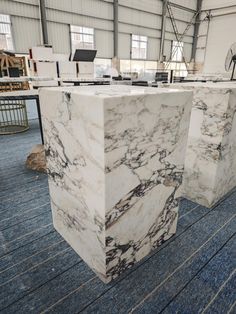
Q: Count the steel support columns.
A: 4